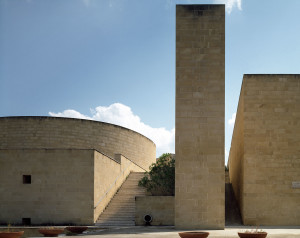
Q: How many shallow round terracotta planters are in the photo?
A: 5